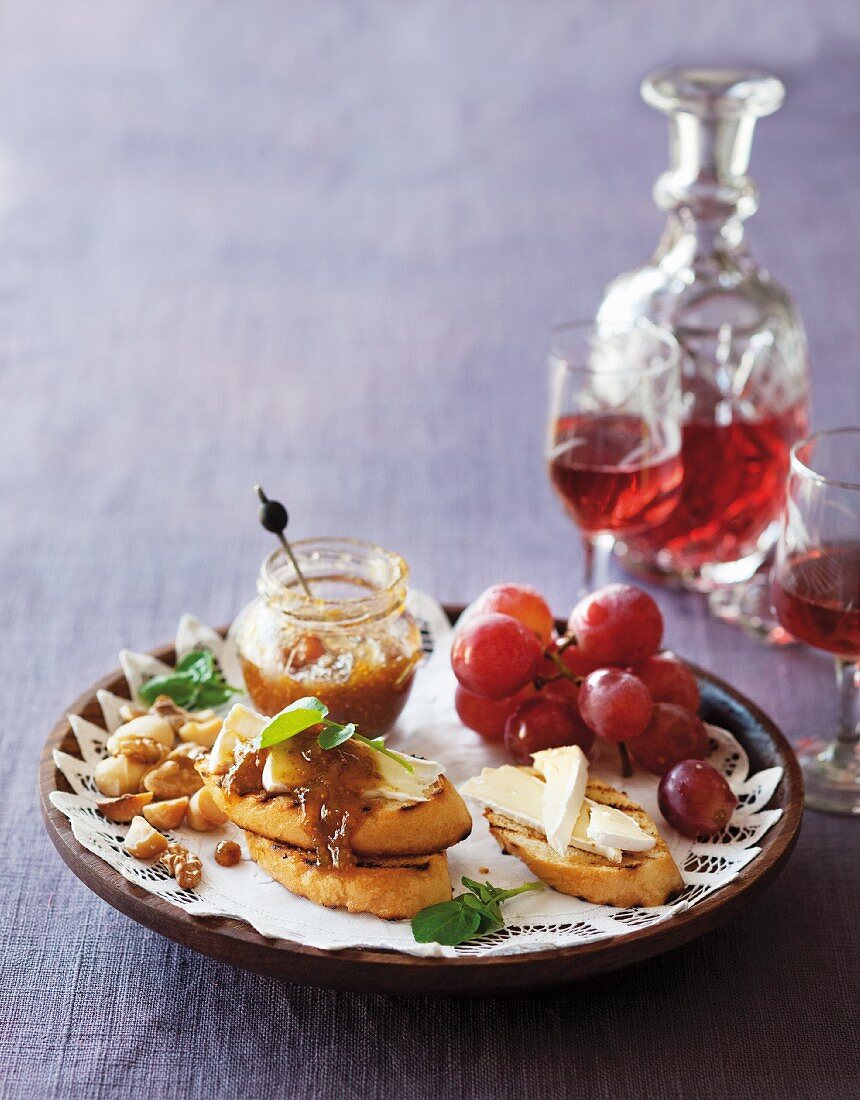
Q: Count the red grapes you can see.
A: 10